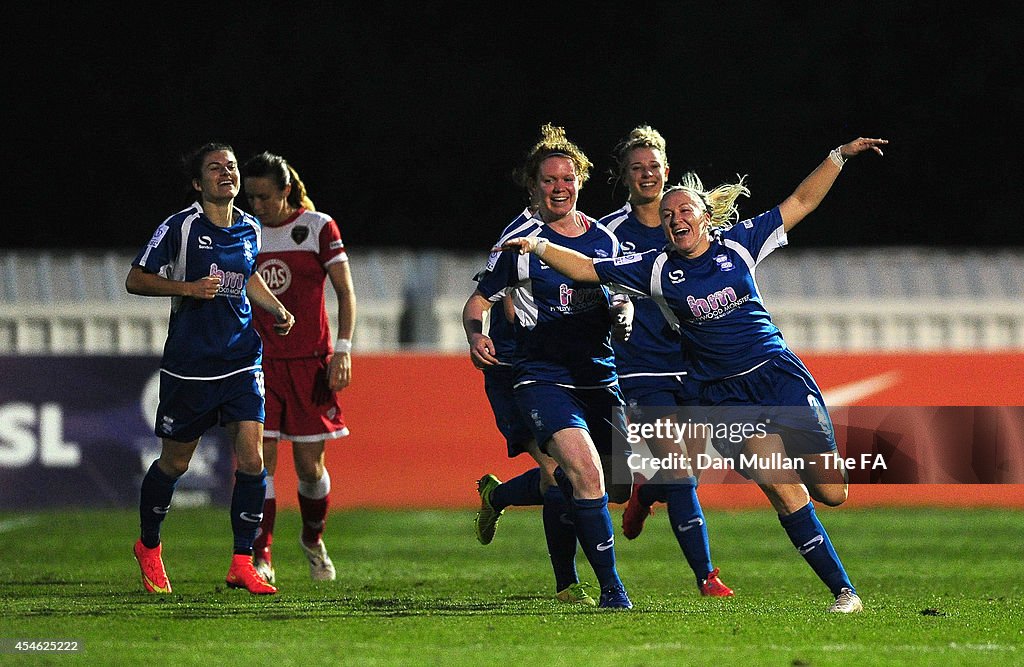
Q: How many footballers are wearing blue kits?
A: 5